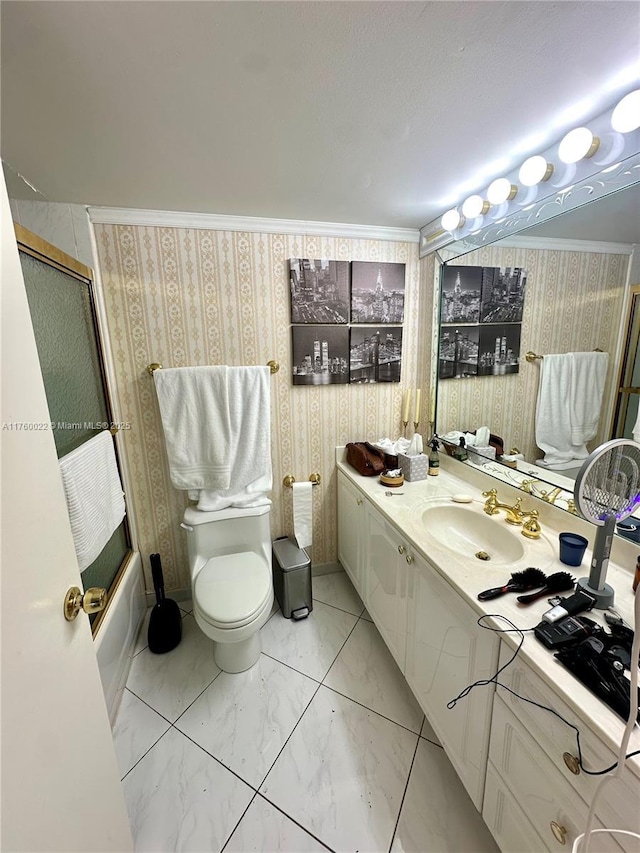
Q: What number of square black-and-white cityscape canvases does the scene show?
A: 4